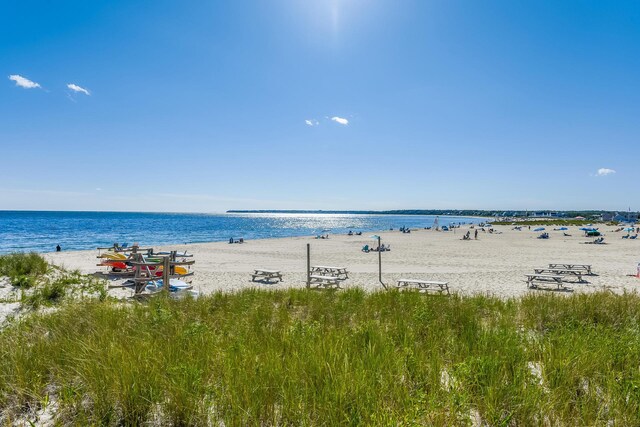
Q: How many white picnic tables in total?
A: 7